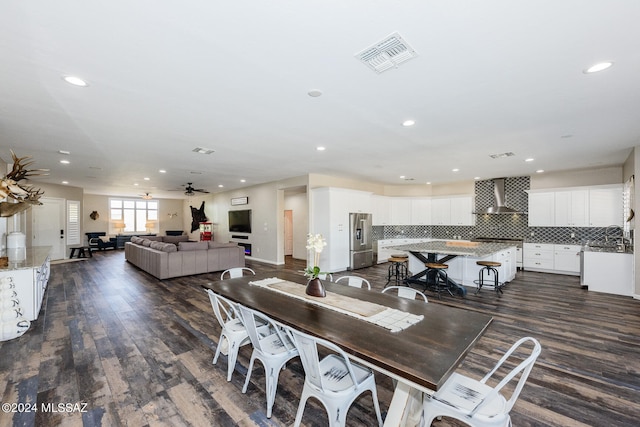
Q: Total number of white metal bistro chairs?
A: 8